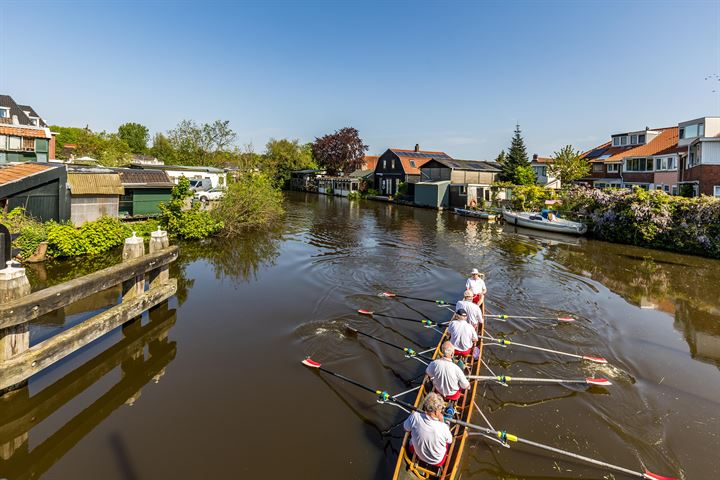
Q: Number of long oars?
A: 8